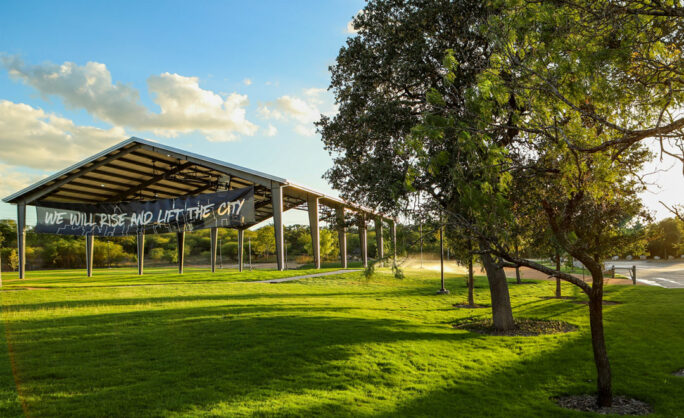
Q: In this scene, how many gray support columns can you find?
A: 12